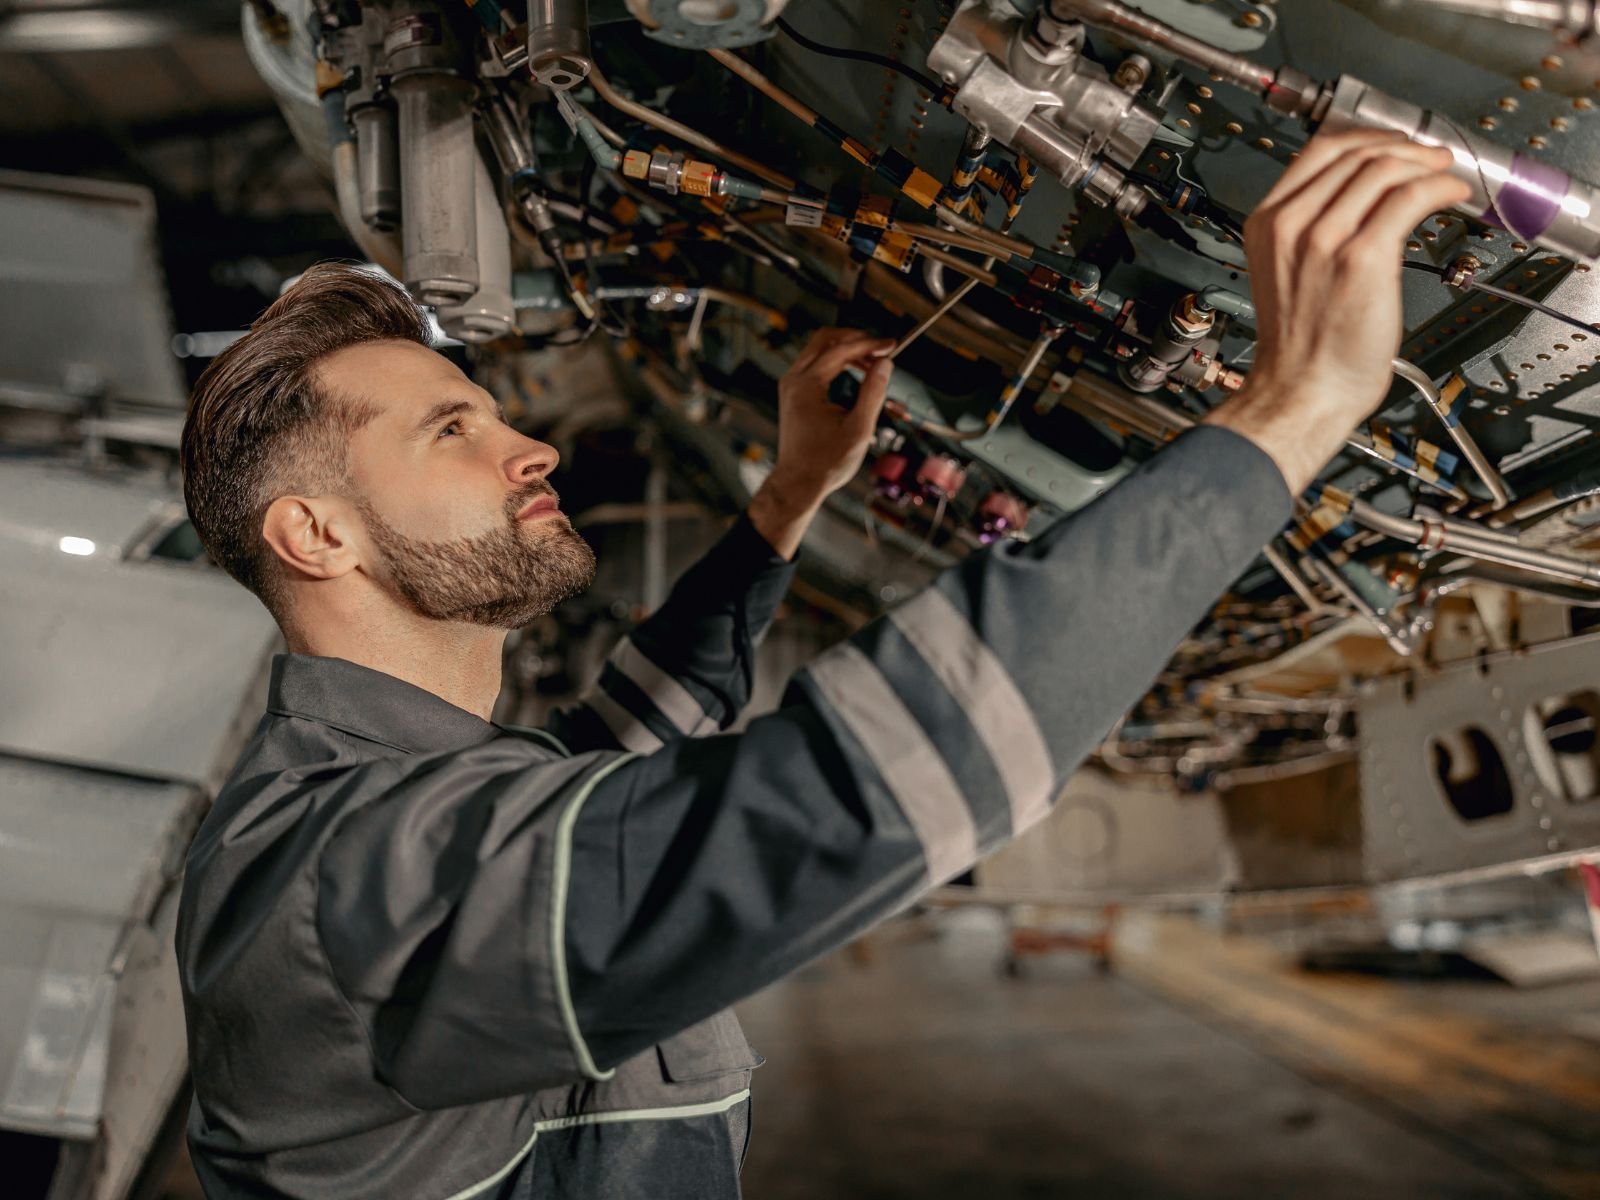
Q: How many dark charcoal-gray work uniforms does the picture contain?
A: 1